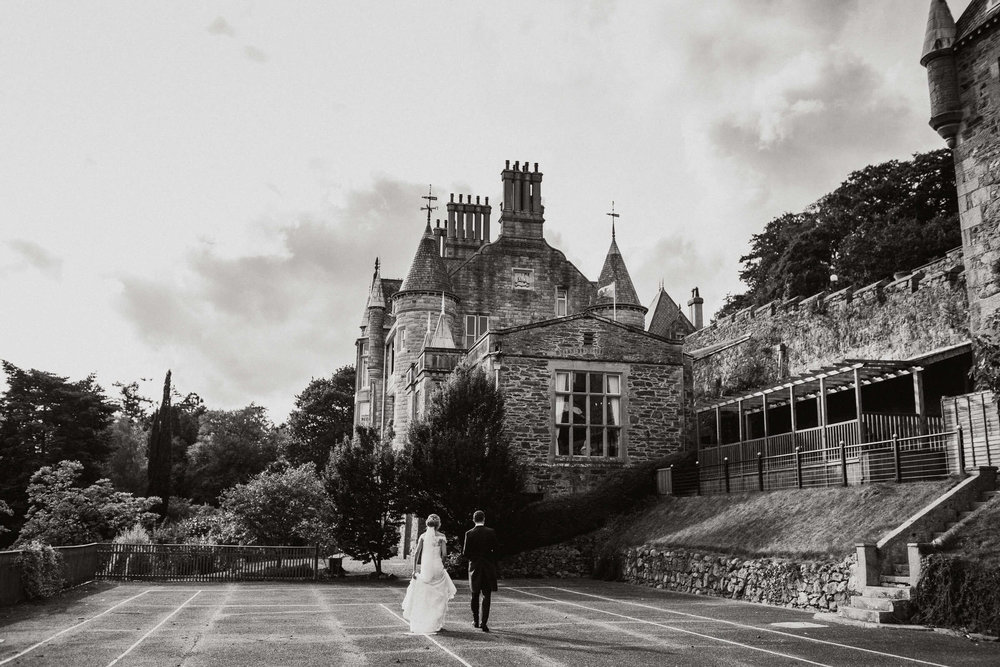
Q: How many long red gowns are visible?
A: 0